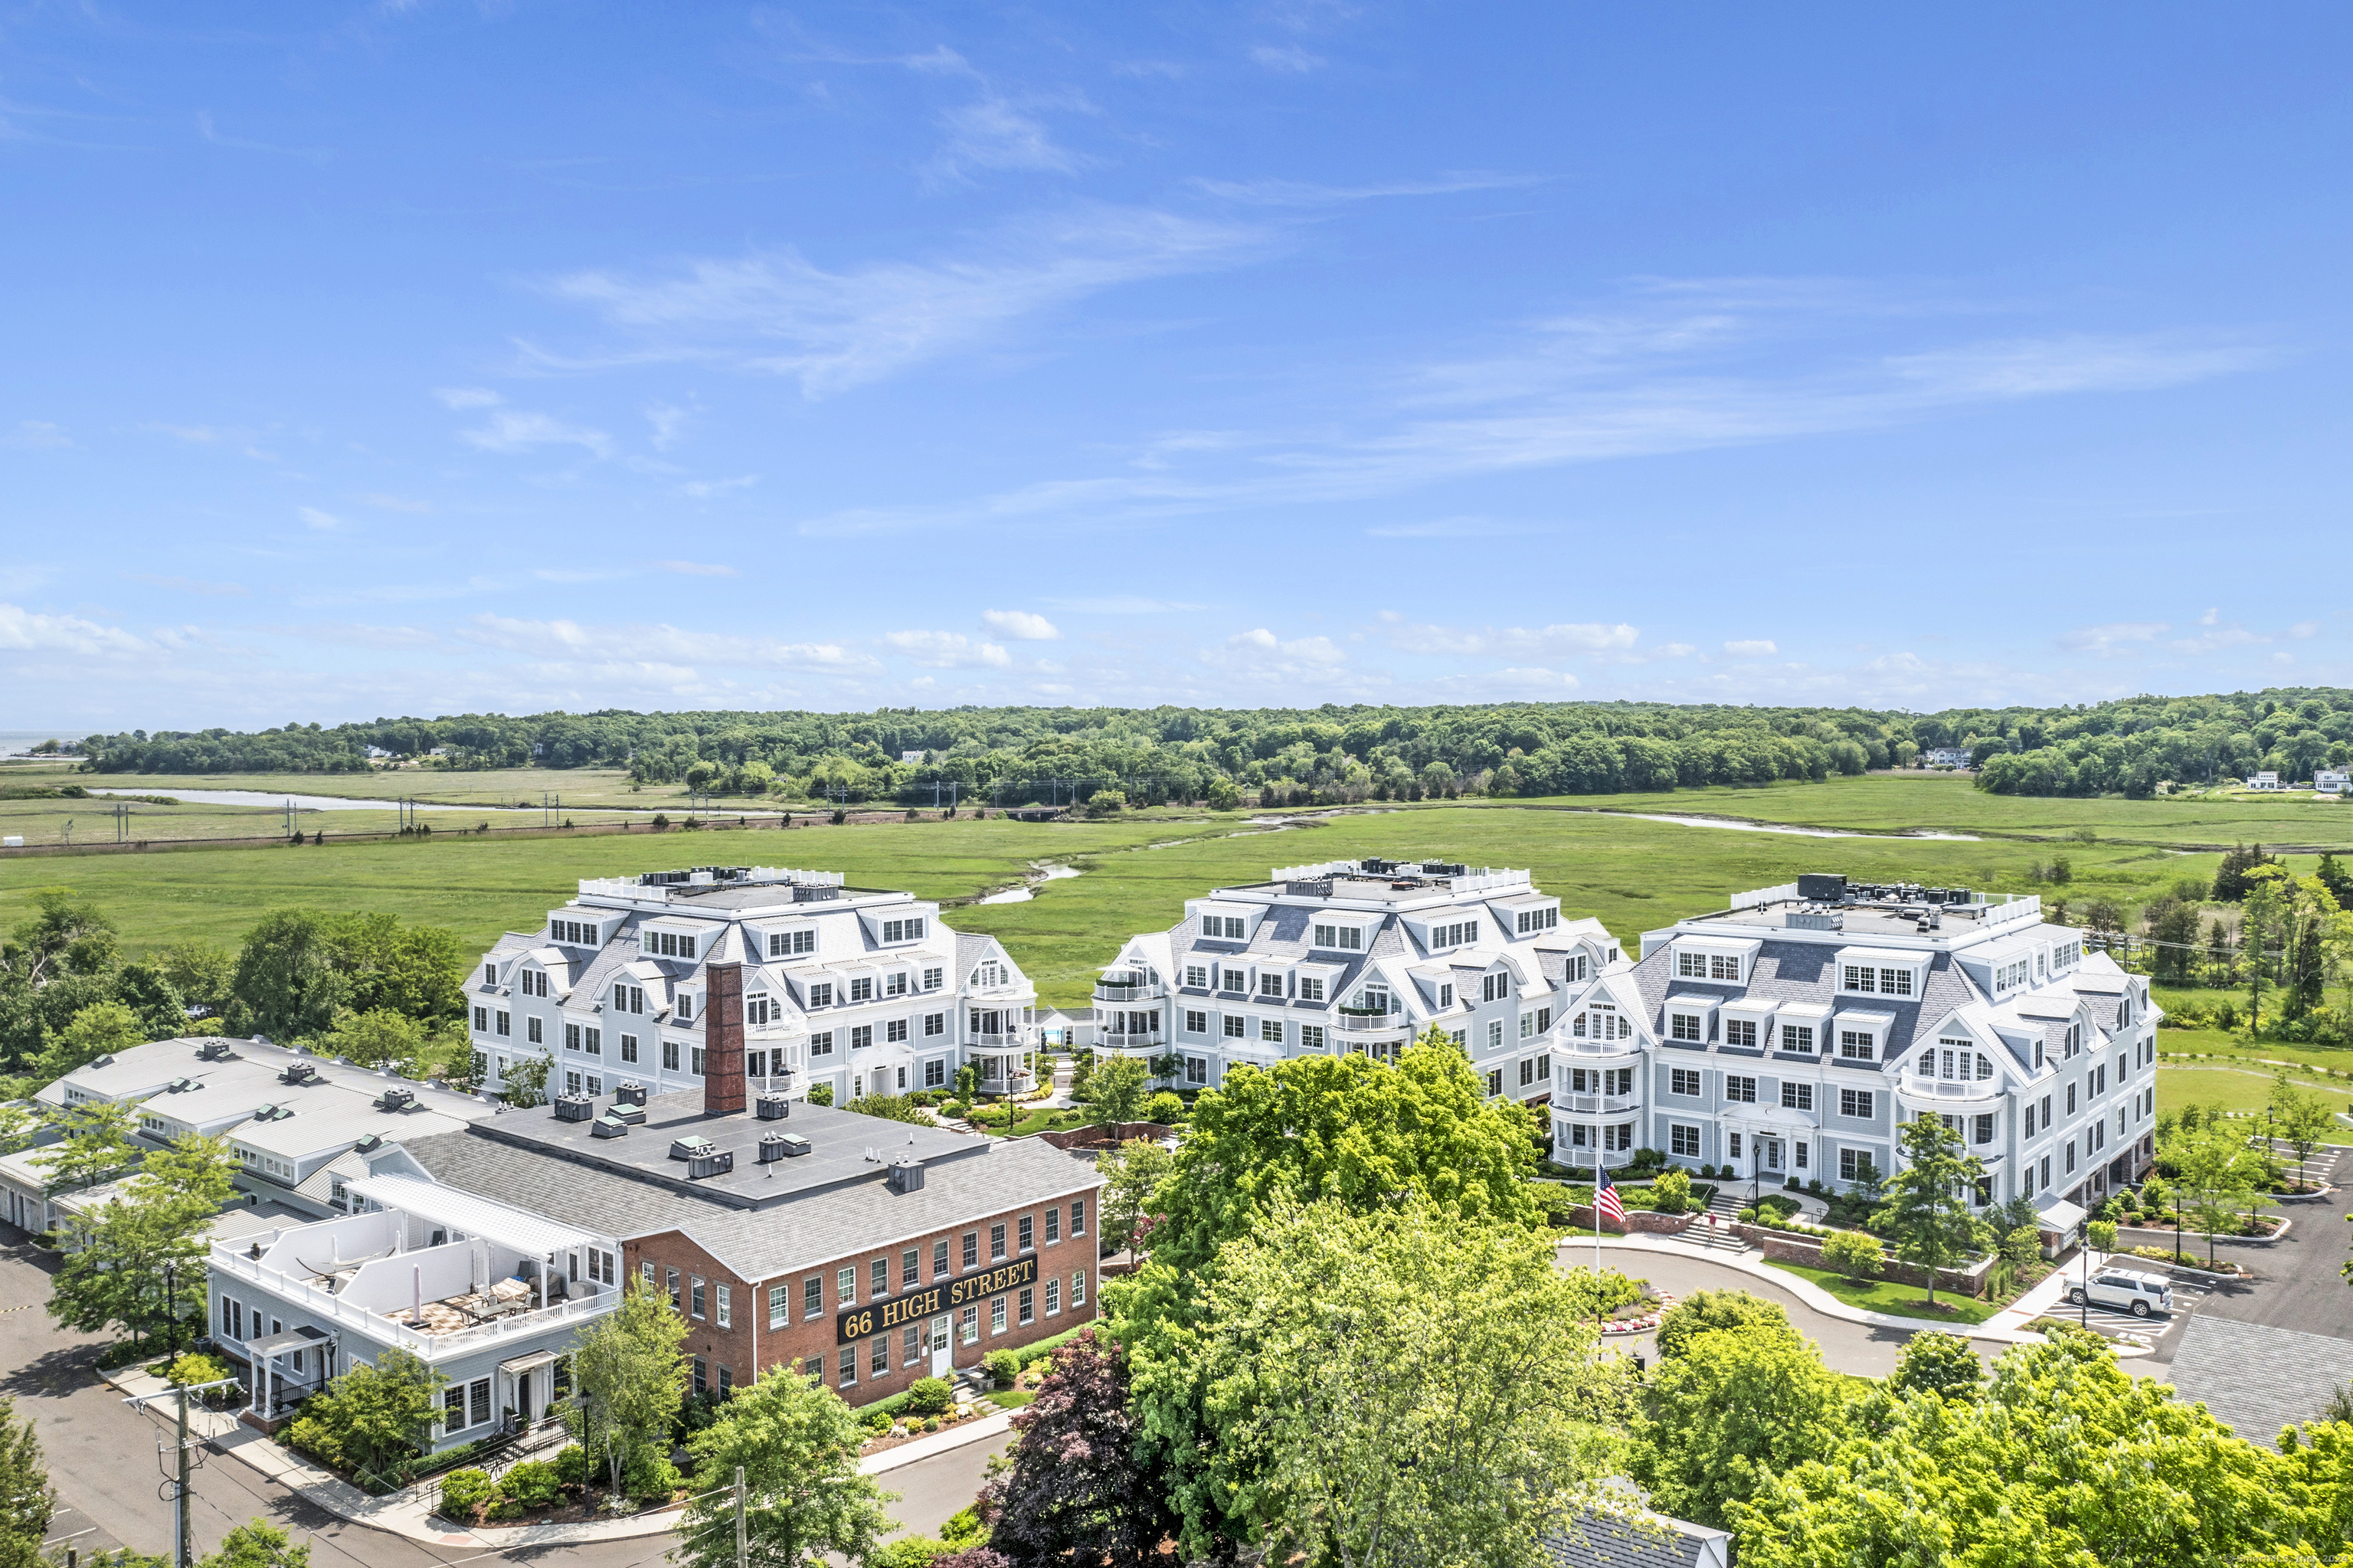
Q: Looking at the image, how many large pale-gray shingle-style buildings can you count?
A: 3